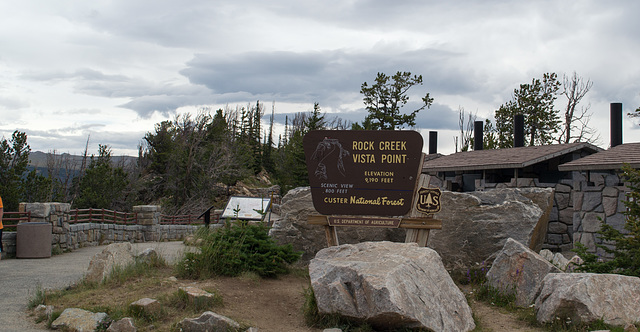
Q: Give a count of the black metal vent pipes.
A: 4